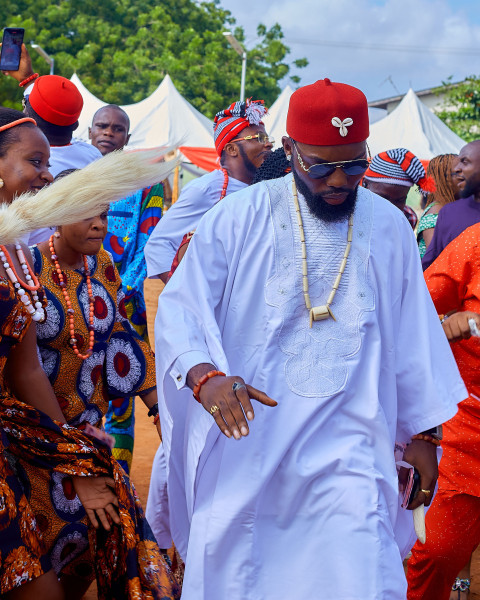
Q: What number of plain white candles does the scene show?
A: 0